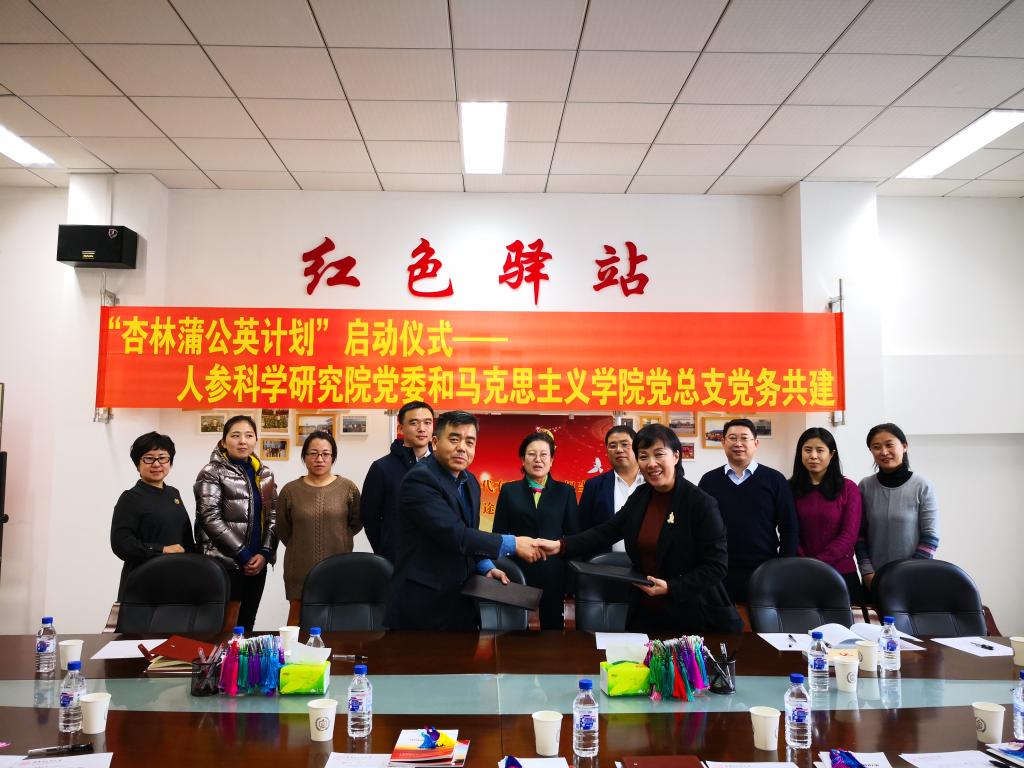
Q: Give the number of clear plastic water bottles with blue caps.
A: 10